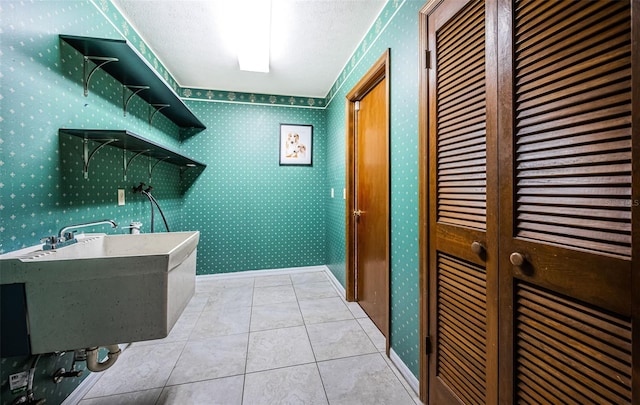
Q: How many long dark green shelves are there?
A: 2